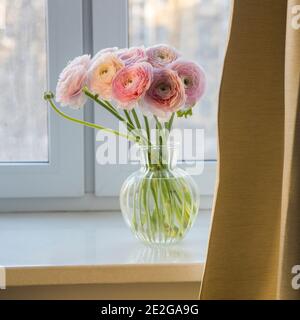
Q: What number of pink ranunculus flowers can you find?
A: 7